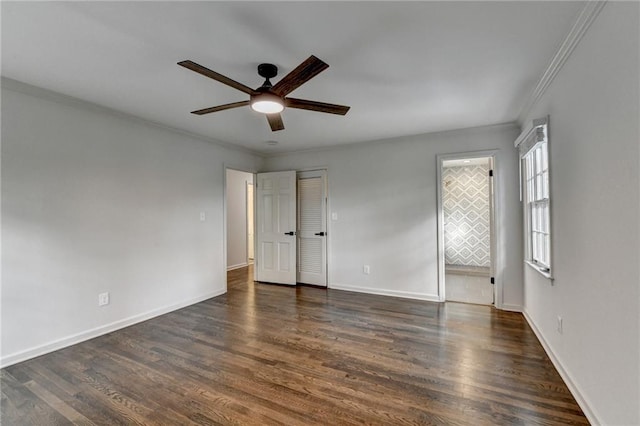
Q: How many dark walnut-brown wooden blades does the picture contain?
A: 5